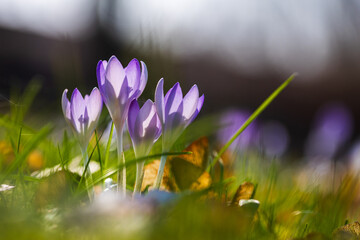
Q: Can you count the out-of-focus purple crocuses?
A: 3